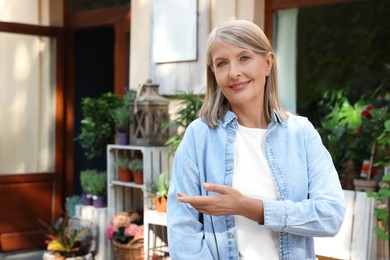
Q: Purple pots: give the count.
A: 3